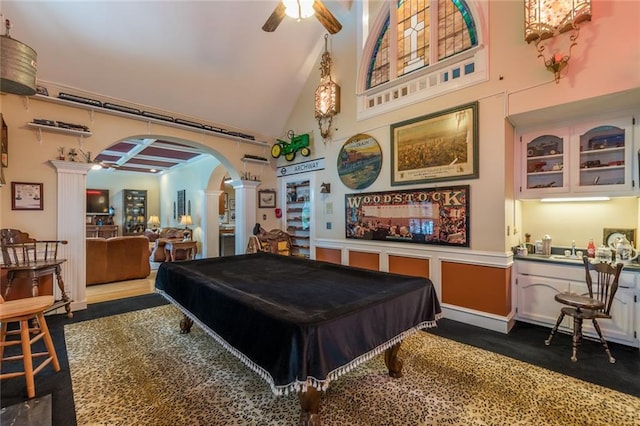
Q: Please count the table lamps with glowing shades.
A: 2